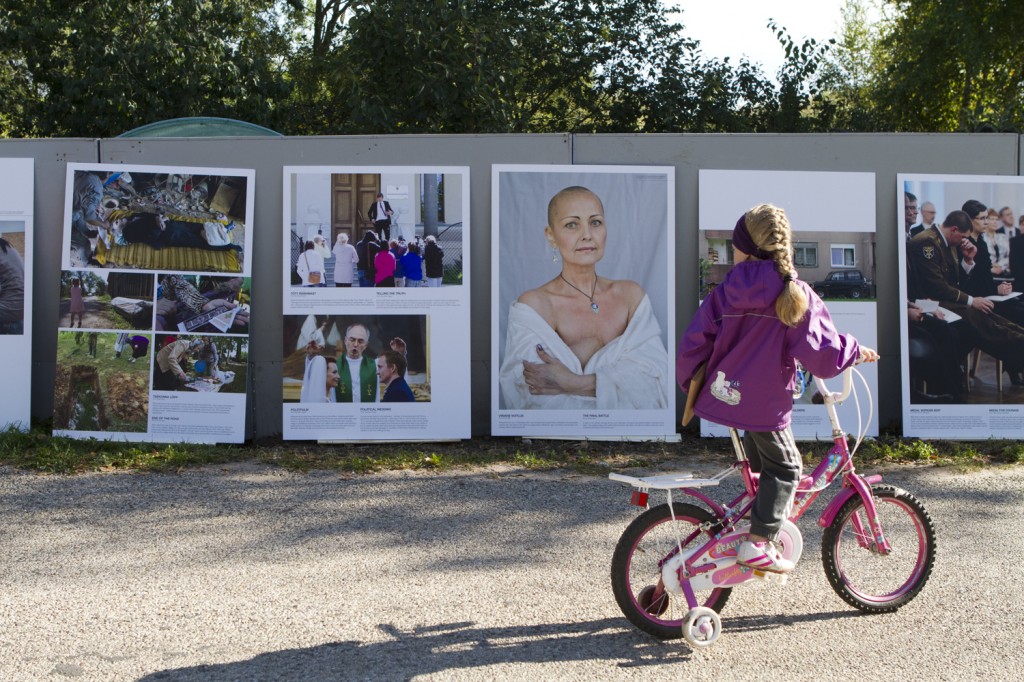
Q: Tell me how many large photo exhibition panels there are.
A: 6